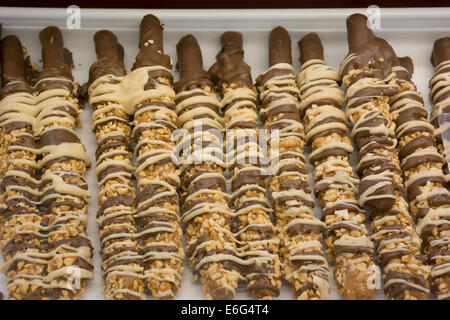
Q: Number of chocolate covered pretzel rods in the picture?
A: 11